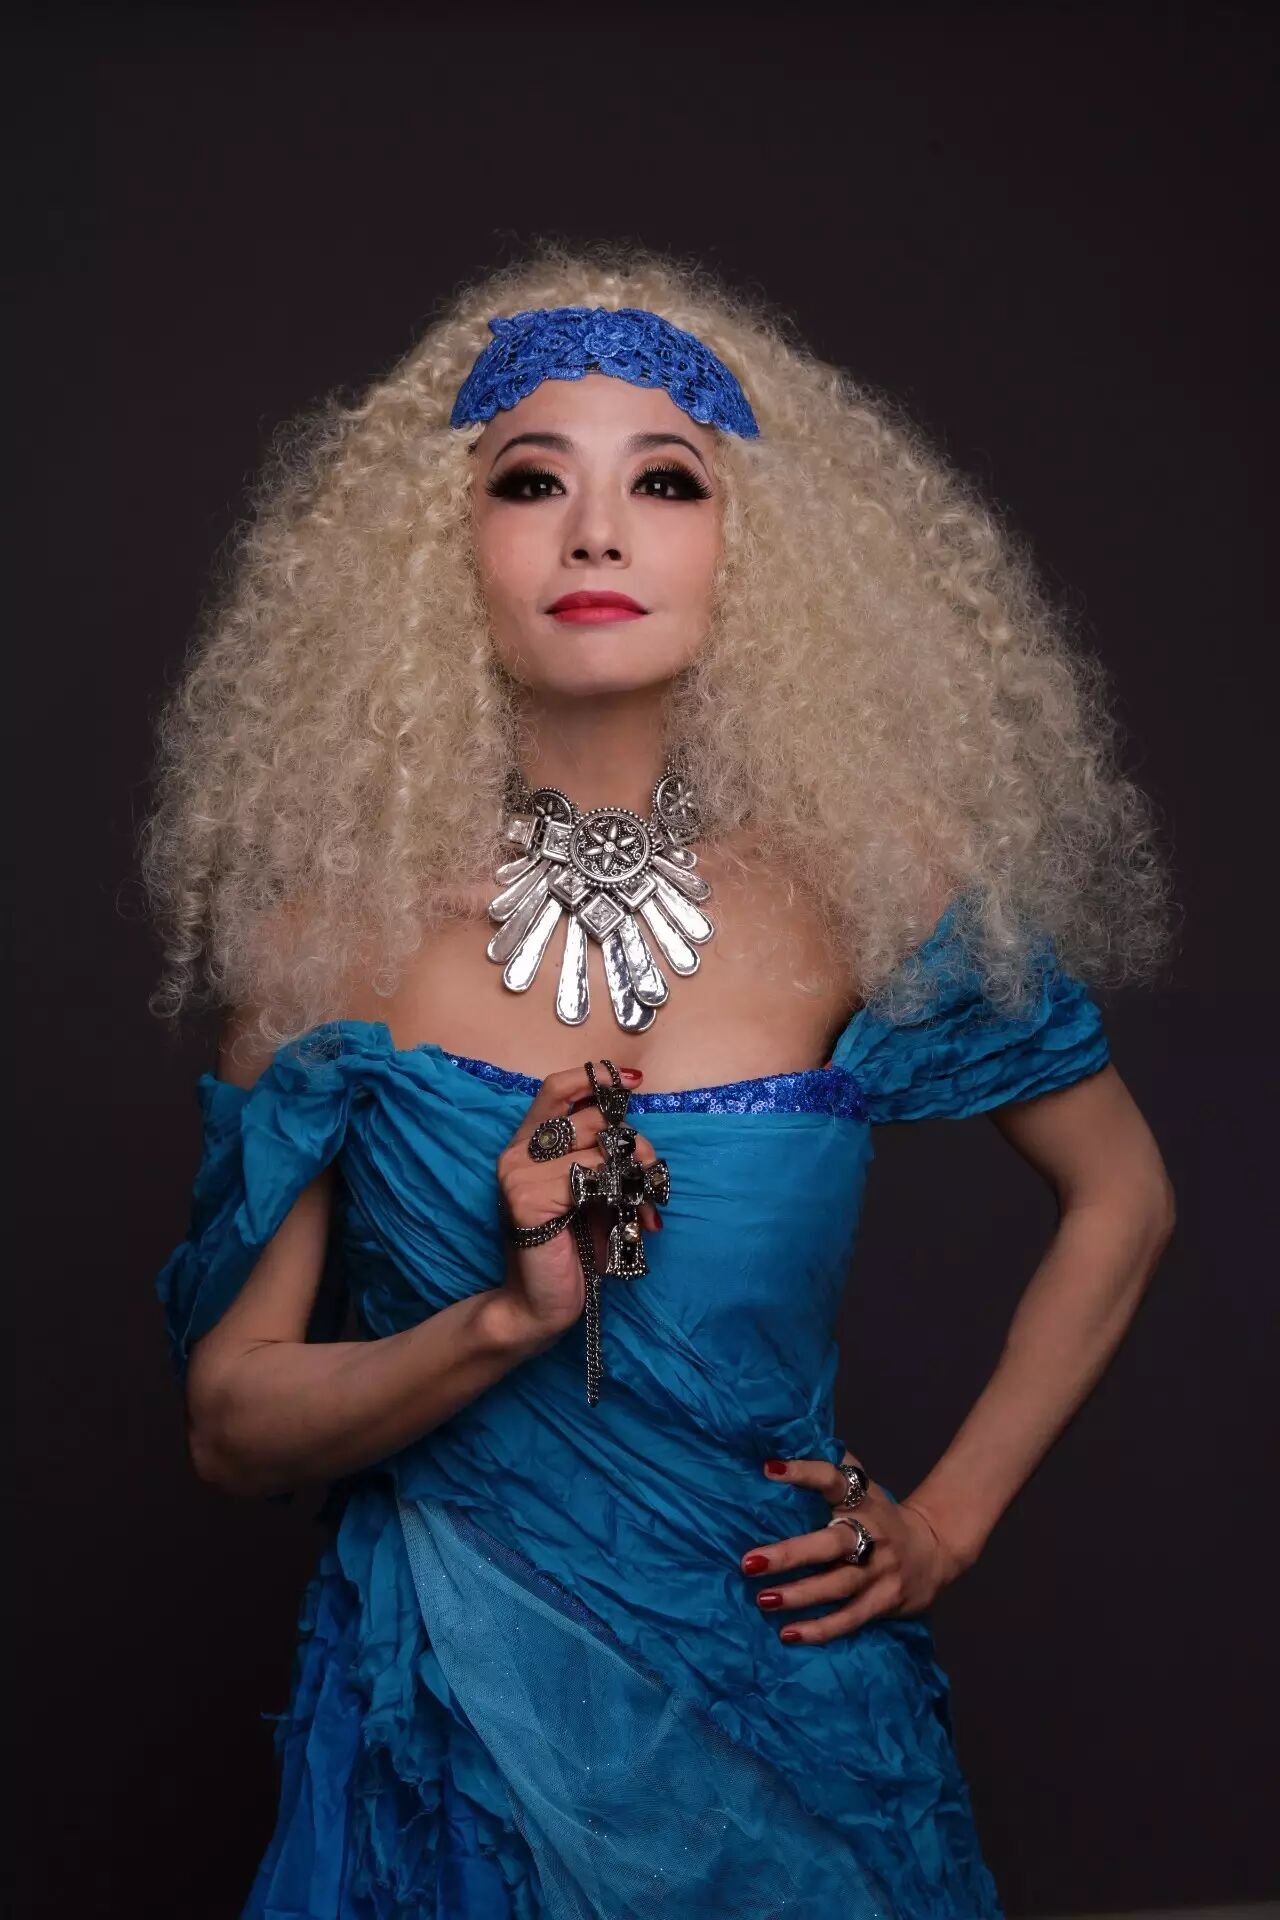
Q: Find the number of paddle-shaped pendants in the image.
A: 11